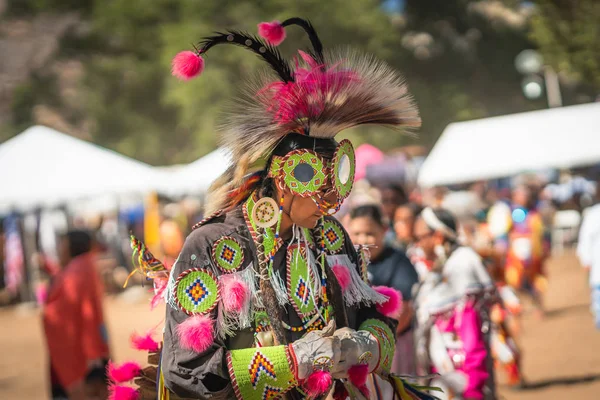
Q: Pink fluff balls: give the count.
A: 11